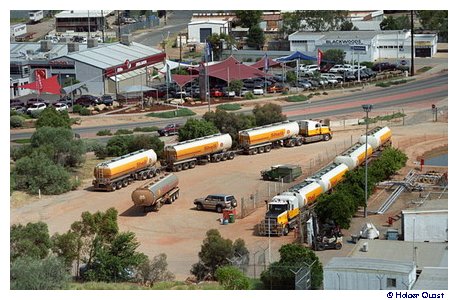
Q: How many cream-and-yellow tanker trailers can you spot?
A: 7